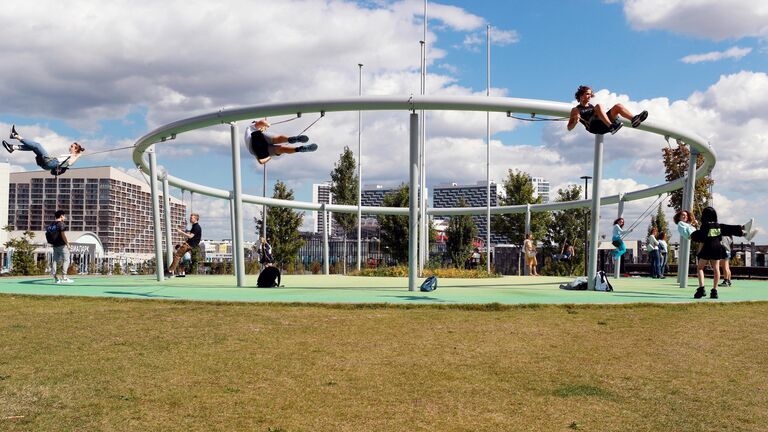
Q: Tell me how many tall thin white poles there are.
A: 4